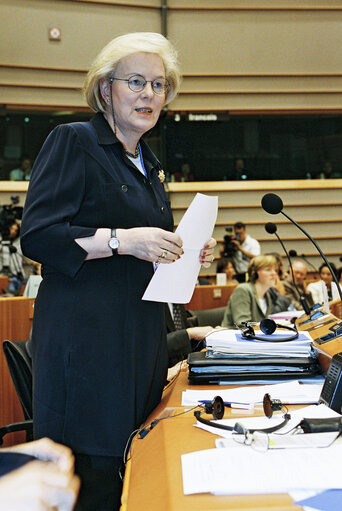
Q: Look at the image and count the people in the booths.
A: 4